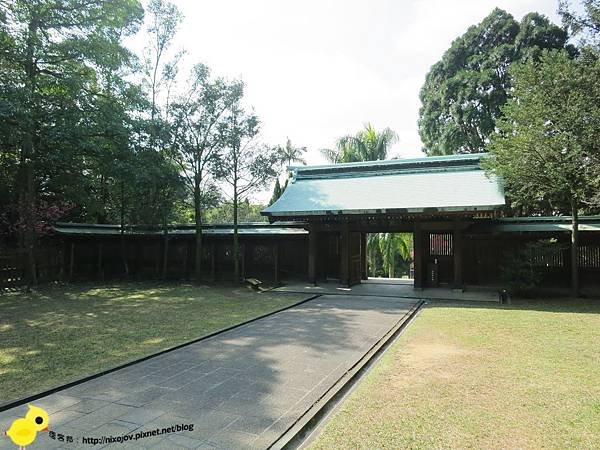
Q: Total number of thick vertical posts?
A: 4